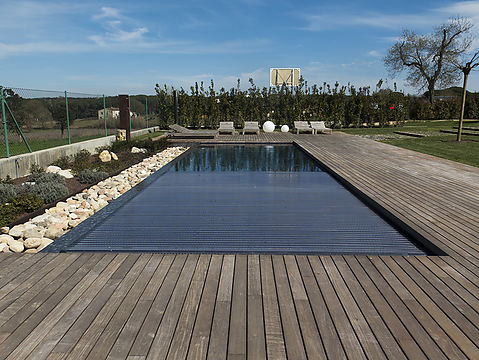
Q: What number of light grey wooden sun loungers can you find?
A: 4